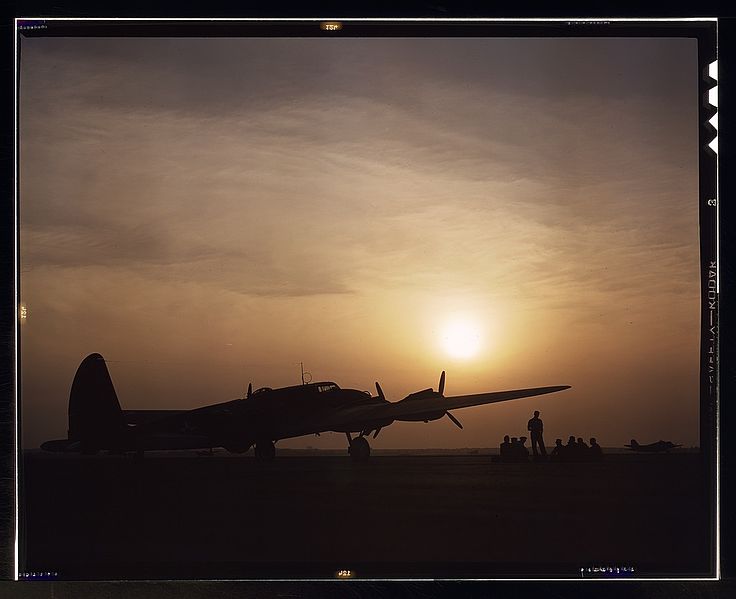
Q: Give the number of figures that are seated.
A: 7